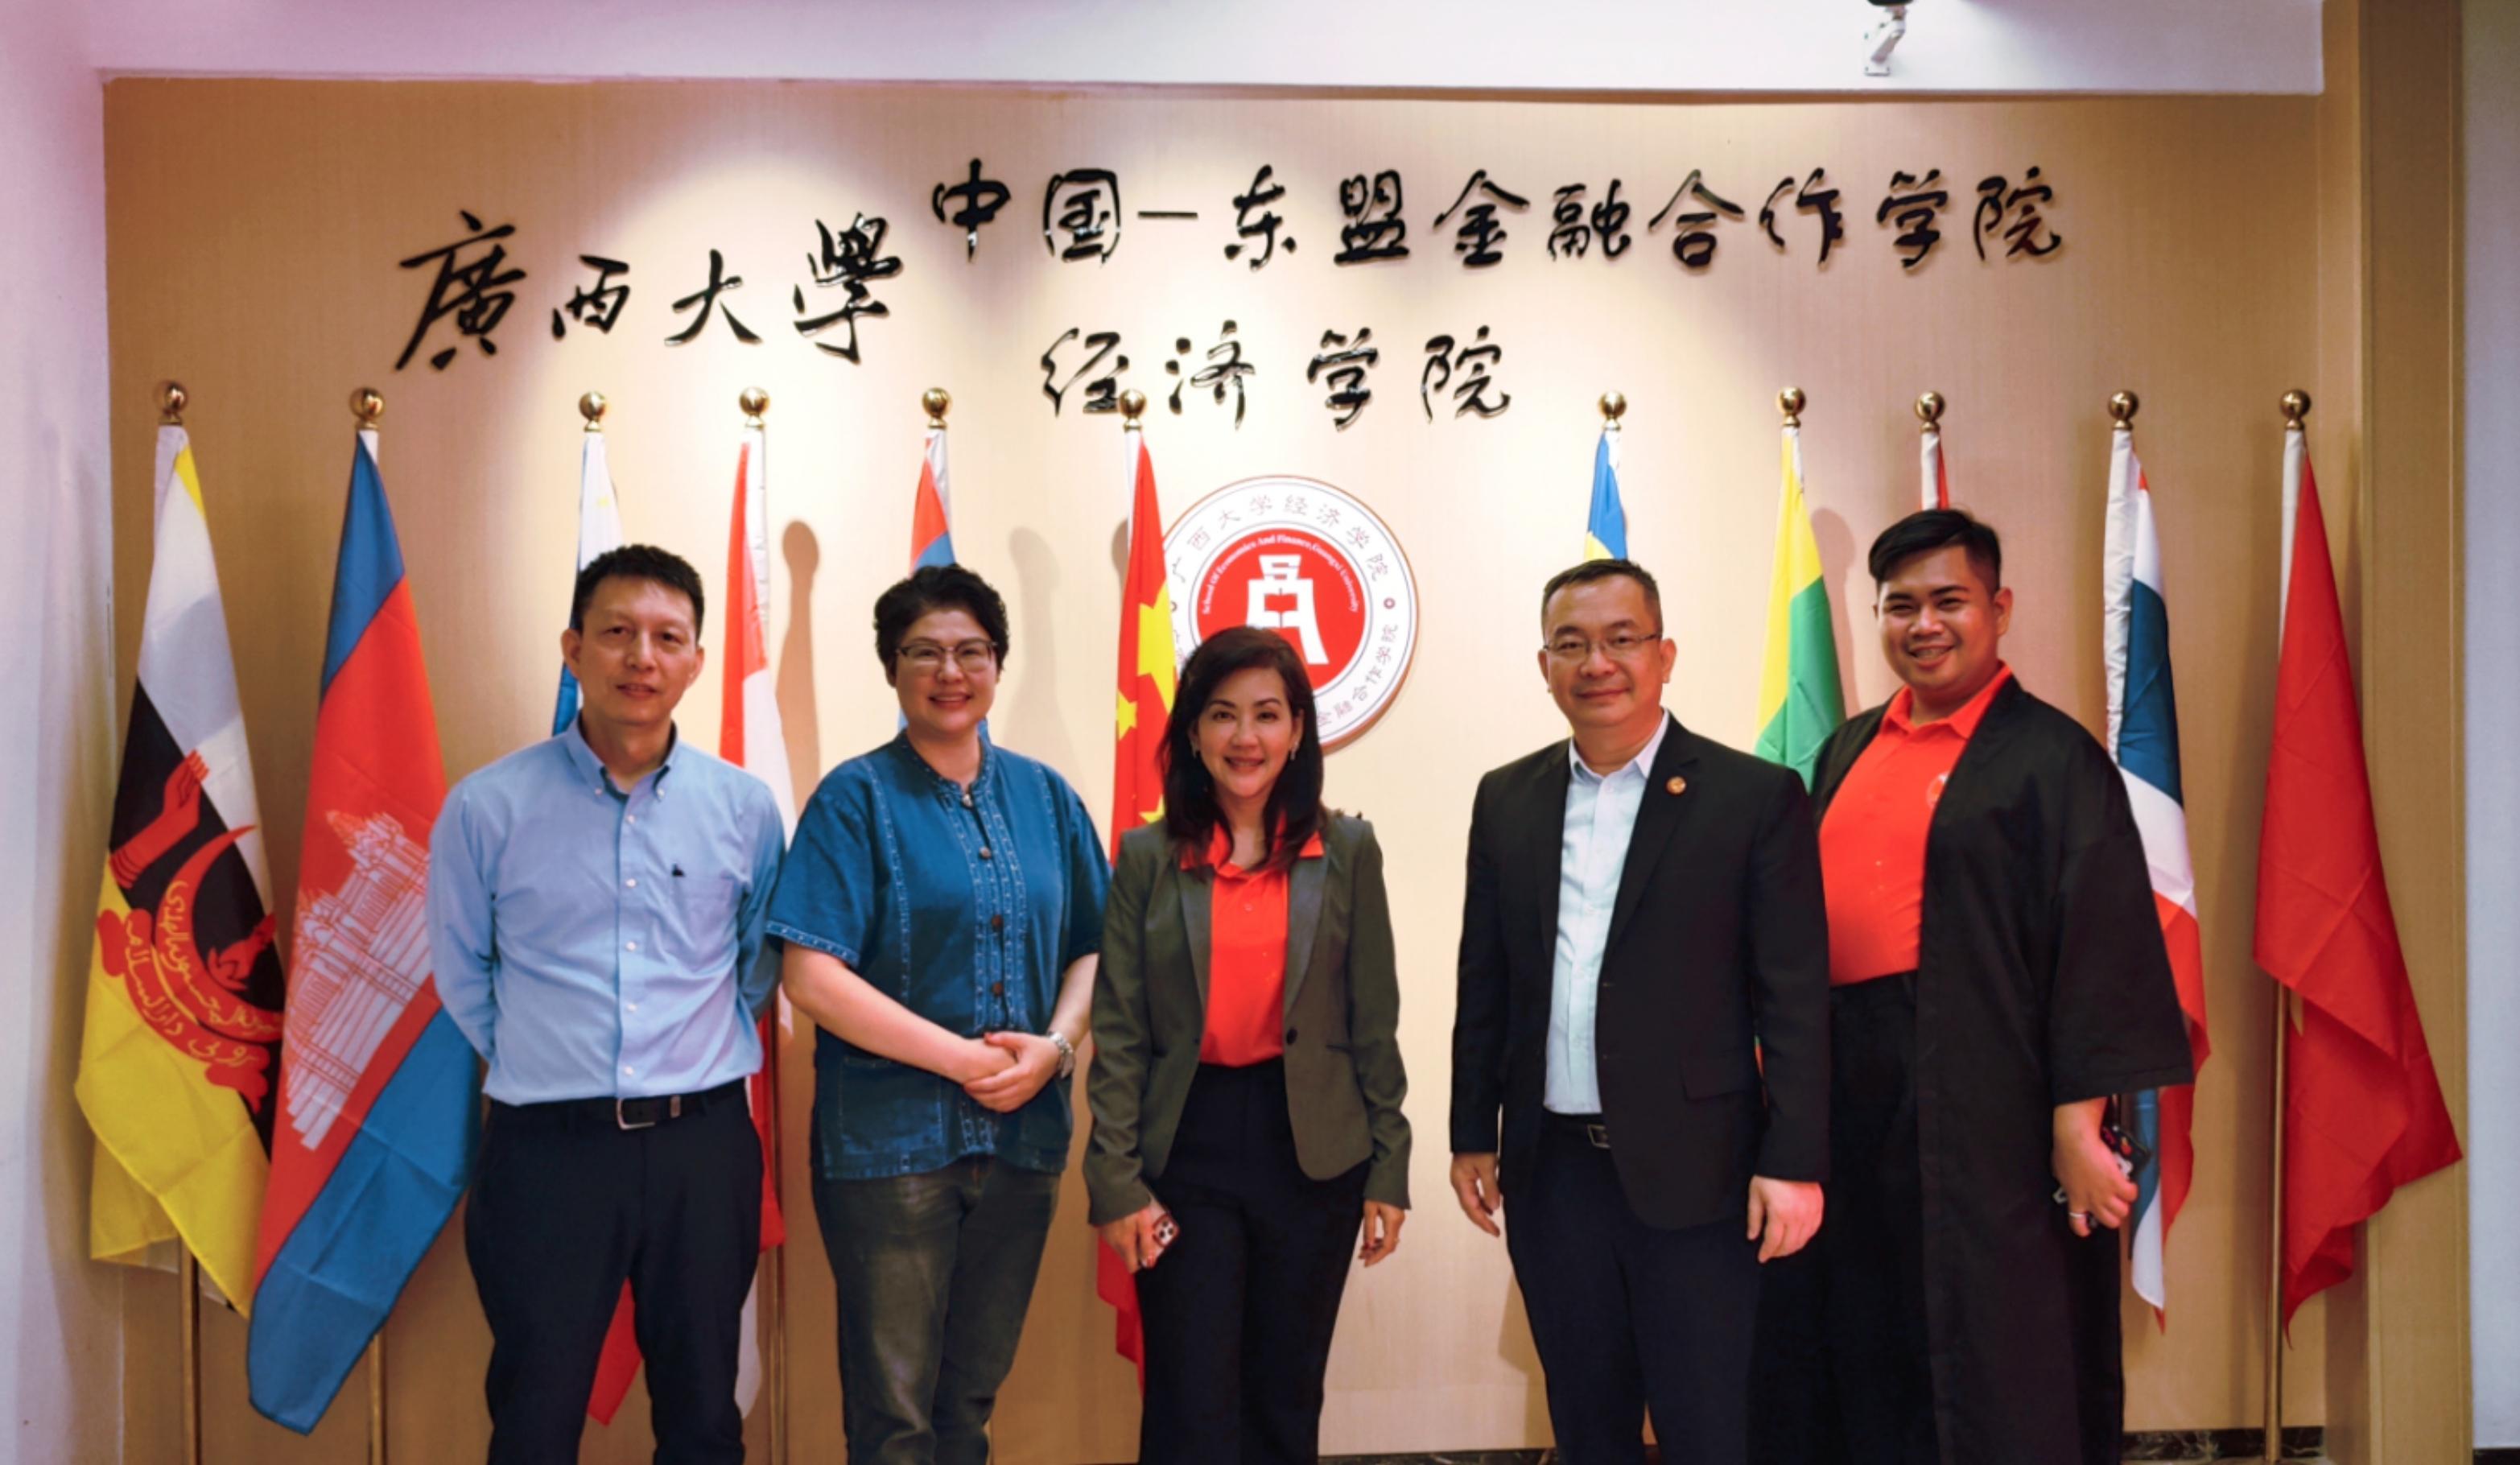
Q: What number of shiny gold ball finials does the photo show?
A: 11